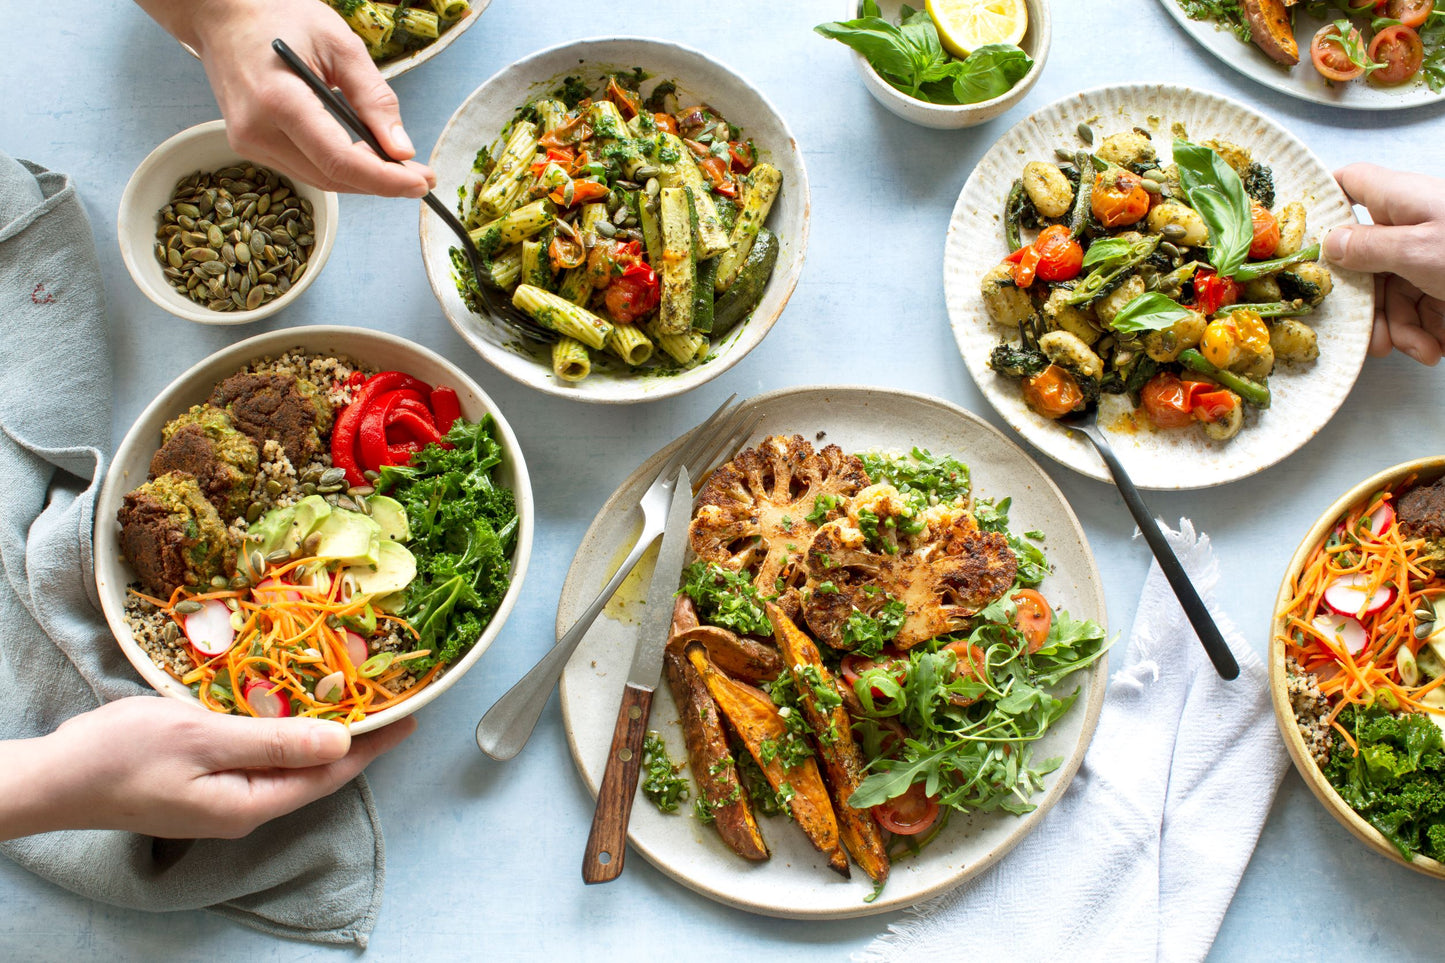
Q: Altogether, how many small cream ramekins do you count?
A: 2